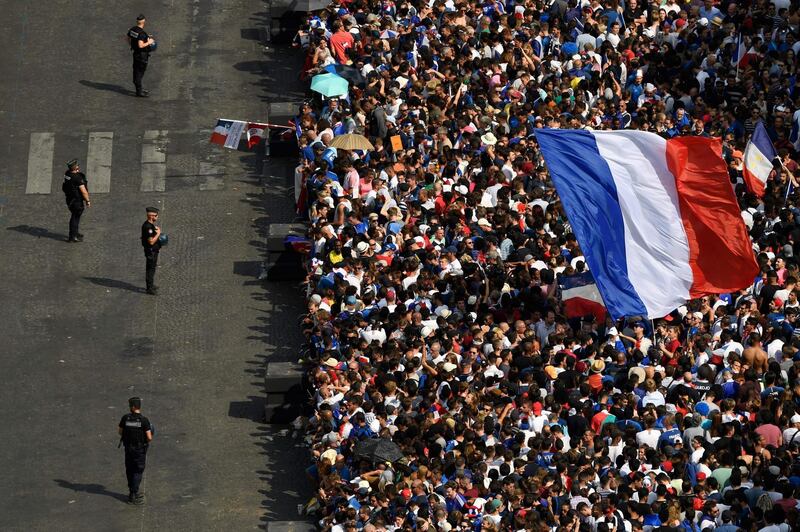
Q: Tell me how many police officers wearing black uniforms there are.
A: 4